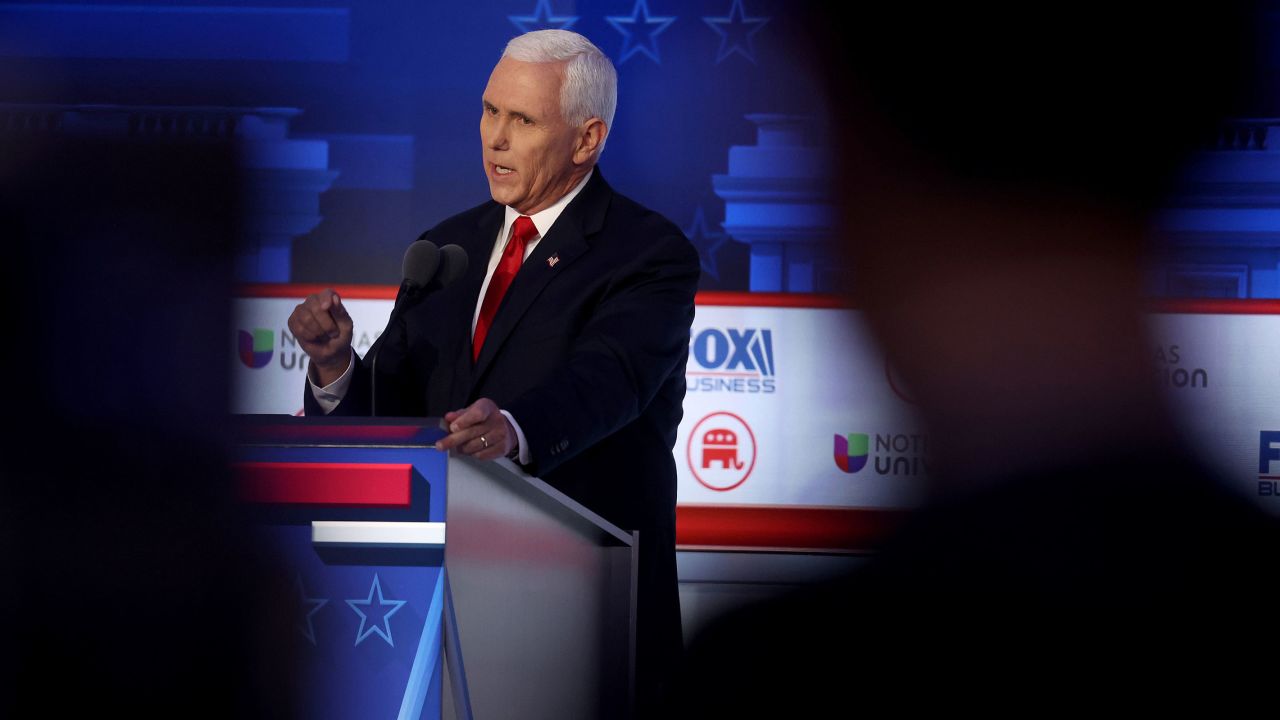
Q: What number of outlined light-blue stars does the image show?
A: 6